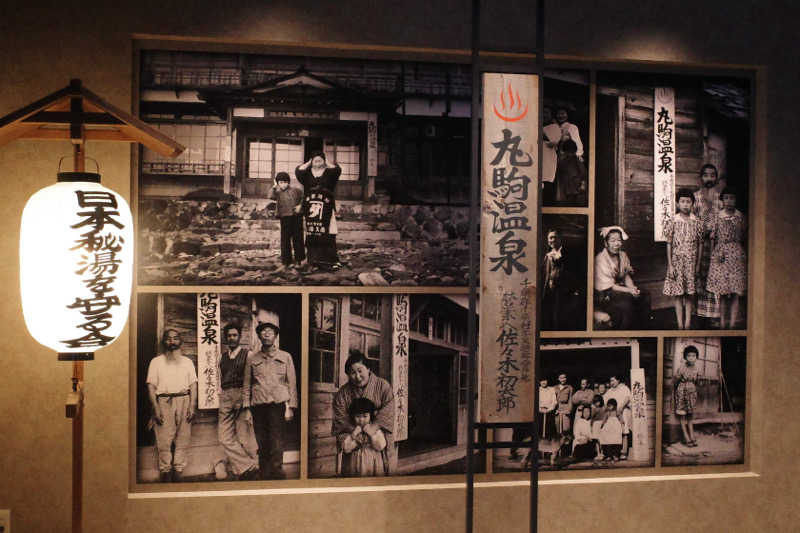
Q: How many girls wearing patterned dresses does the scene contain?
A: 3